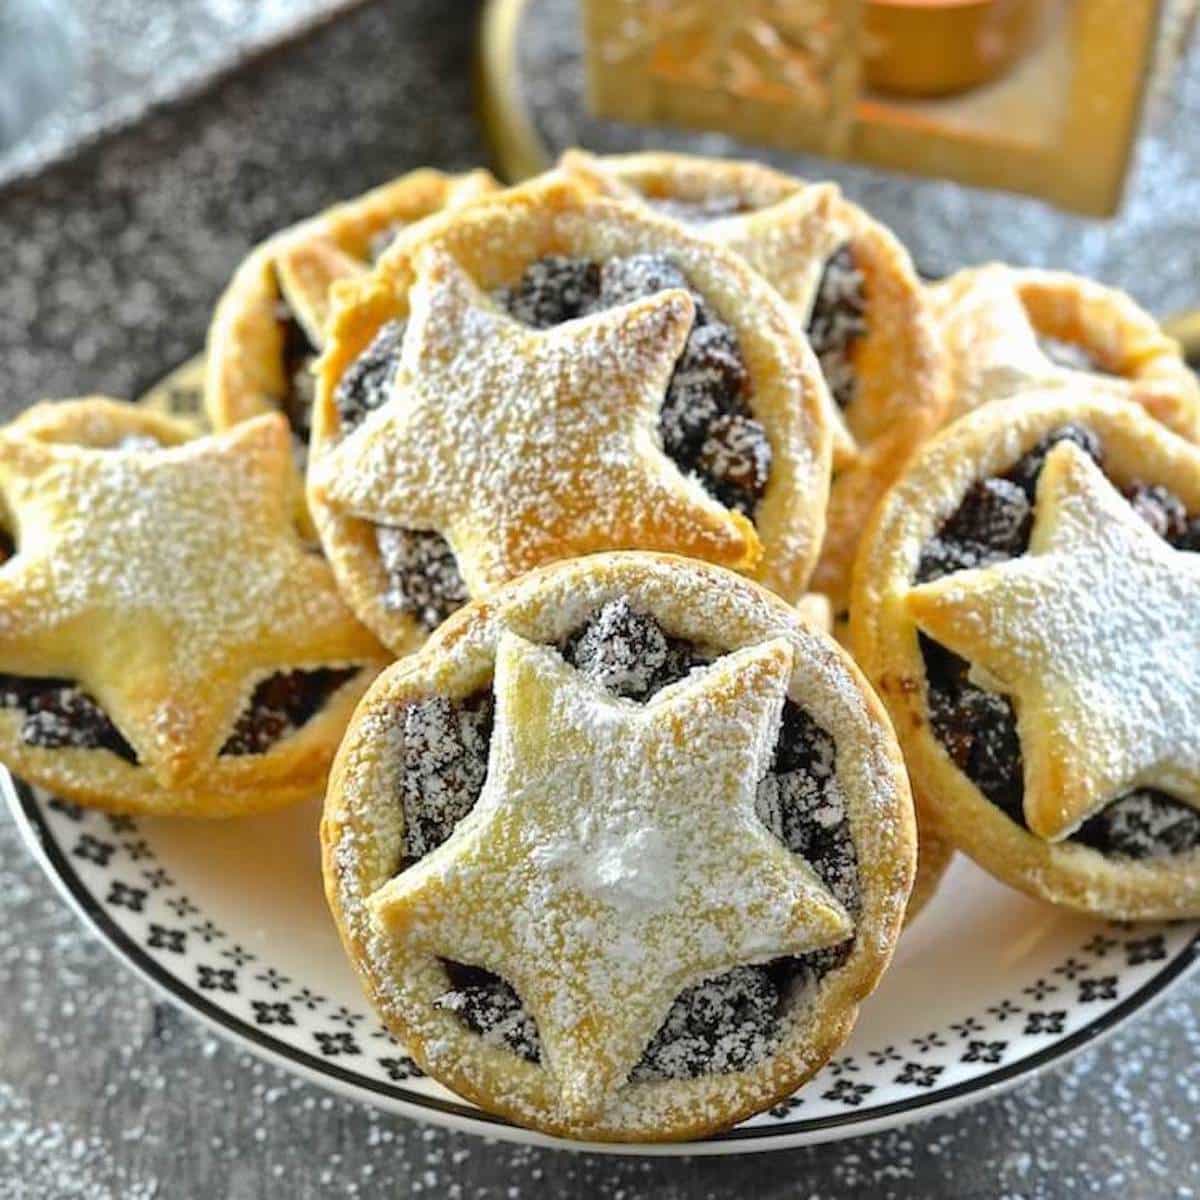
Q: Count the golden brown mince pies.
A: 7